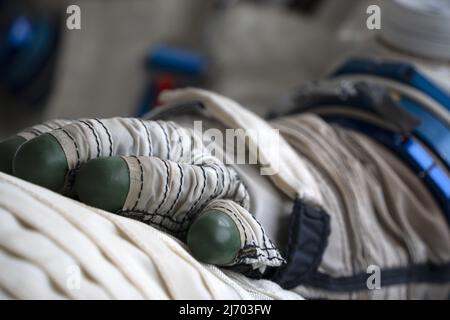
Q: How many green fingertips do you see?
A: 4